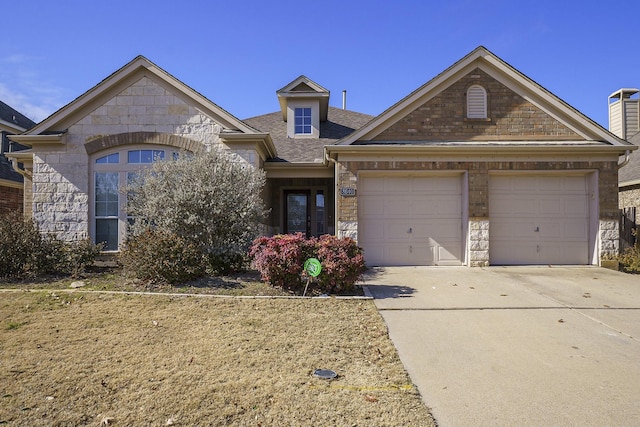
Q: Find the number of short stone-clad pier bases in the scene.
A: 3